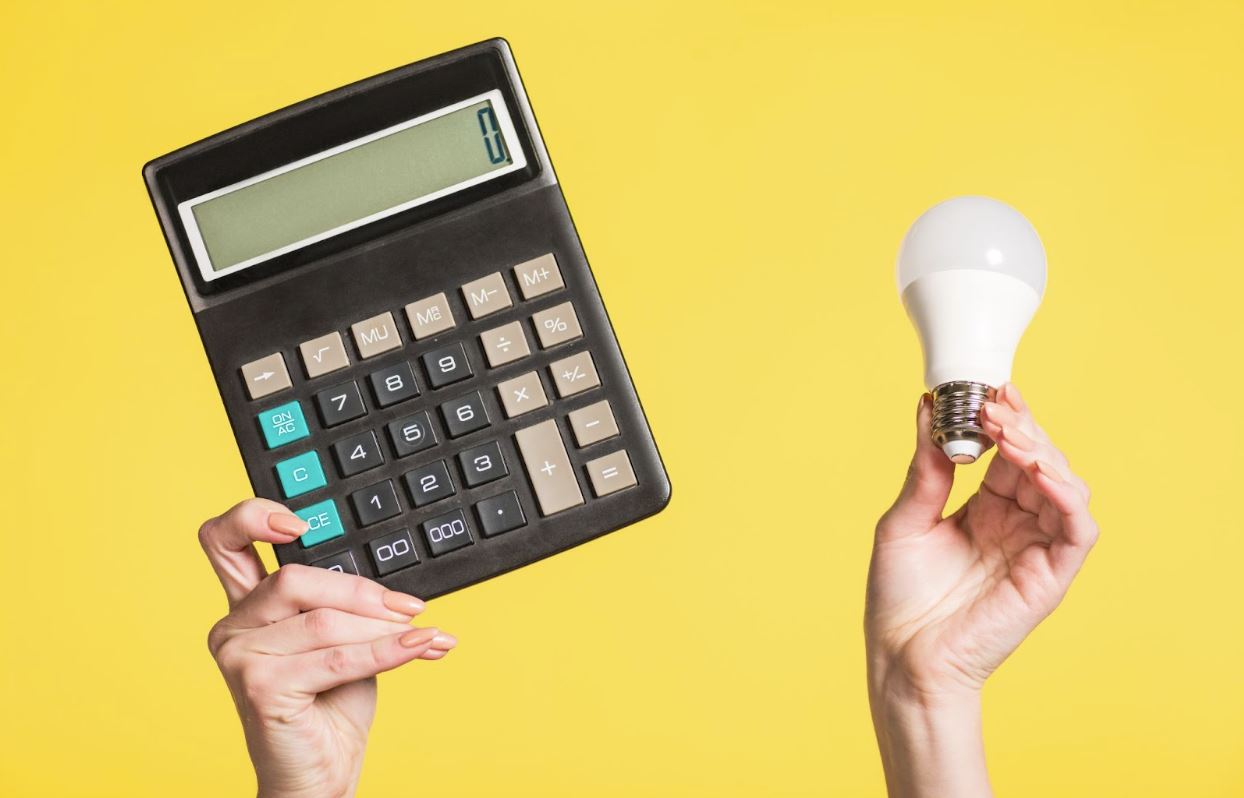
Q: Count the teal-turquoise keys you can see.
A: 3